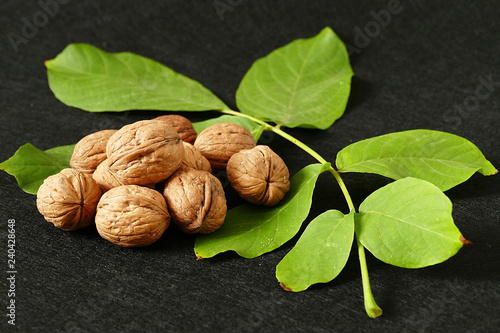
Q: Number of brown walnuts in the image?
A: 10